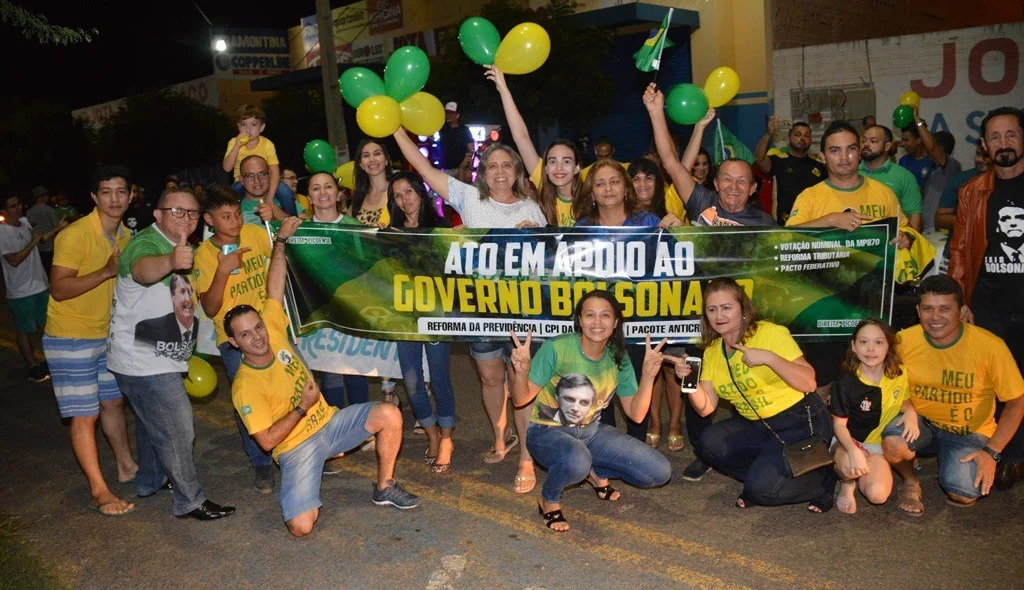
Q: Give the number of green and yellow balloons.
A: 13